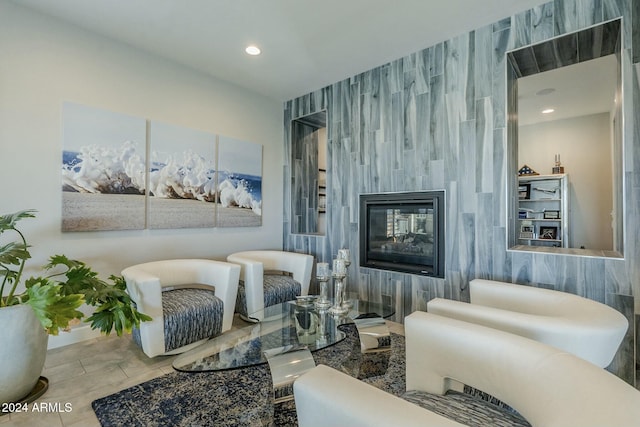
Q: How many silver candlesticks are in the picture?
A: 3